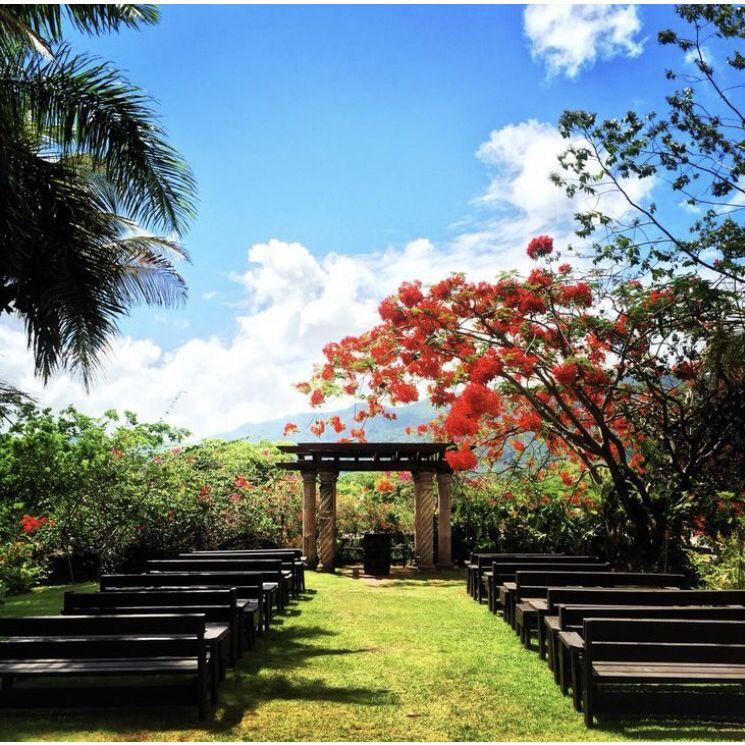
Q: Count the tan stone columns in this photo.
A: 4